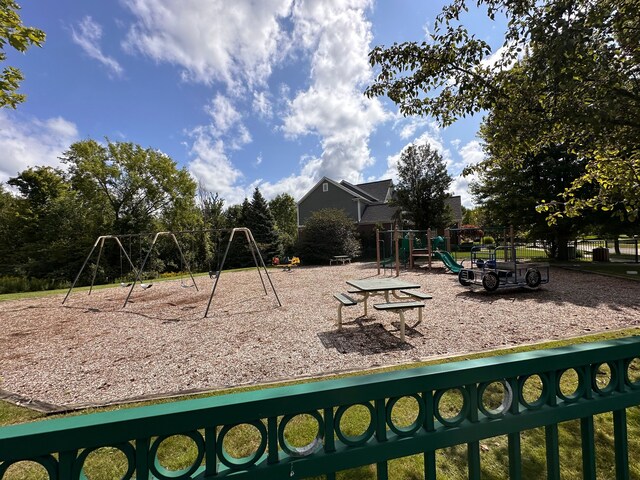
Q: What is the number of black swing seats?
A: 4